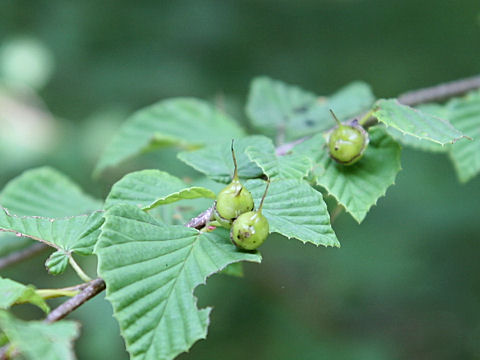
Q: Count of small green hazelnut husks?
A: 3